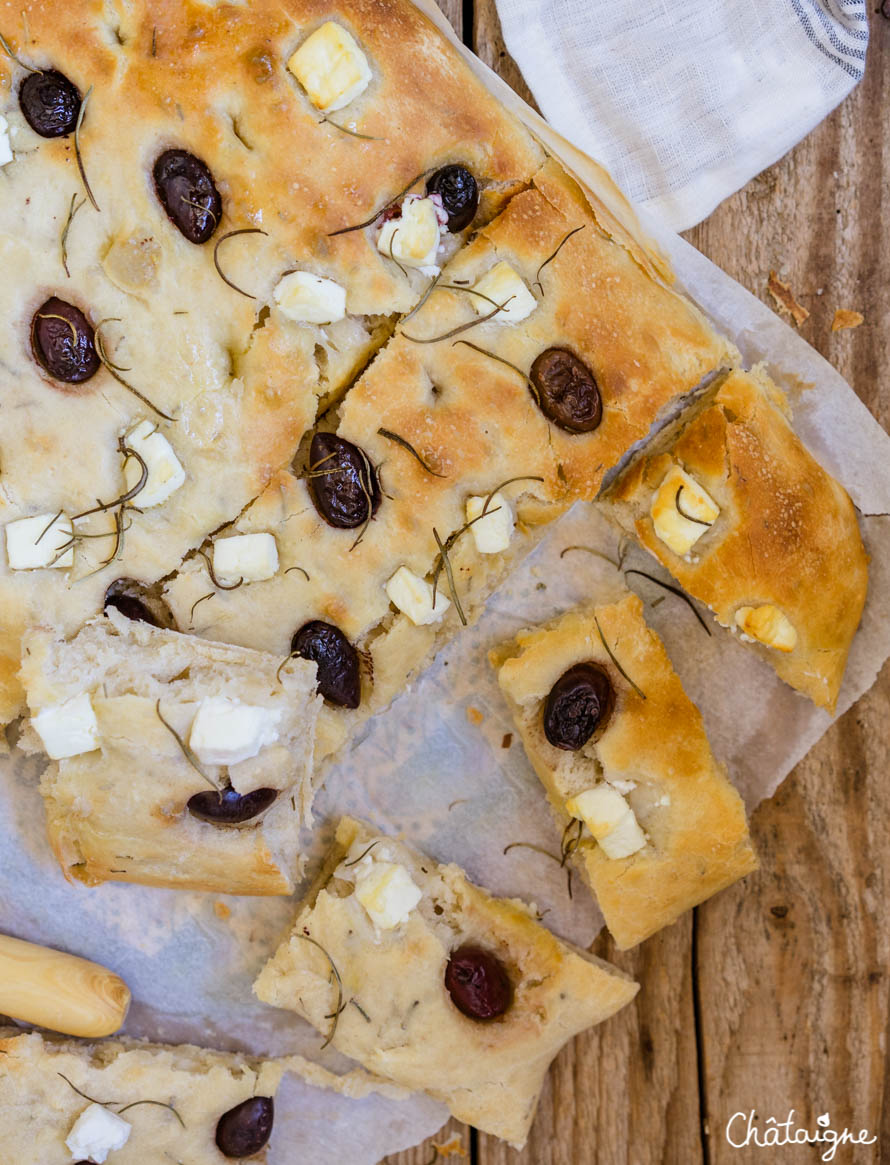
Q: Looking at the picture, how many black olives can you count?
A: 12